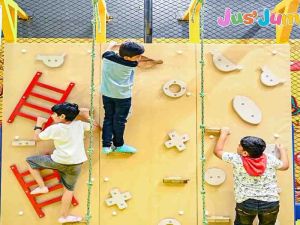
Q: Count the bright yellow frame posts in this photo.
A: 4